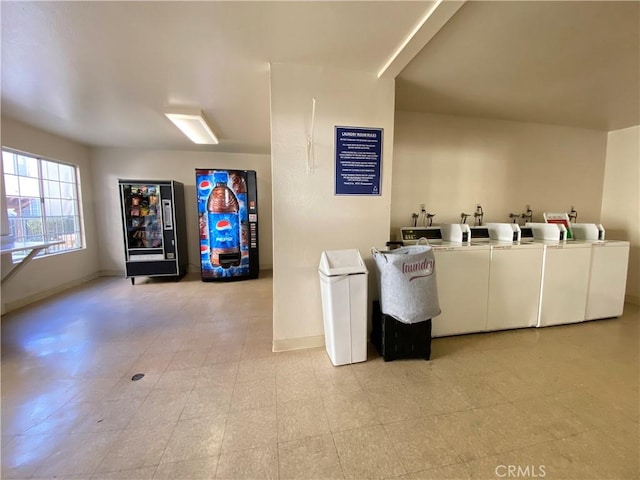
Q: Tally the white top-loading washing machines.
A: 4